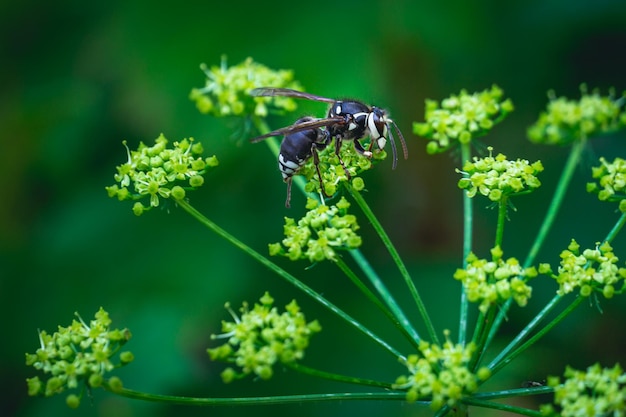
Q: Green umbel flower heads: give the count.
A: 14